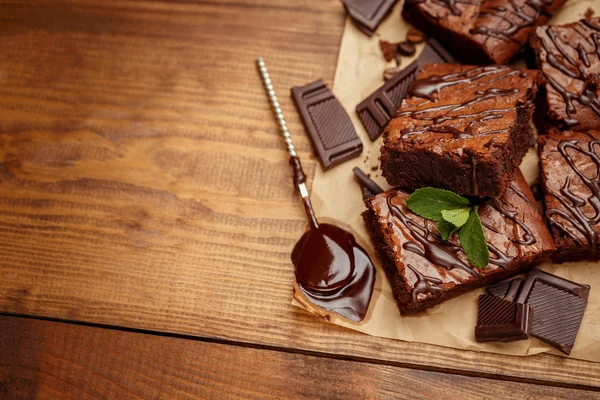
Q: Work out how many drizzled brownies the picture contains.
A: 5